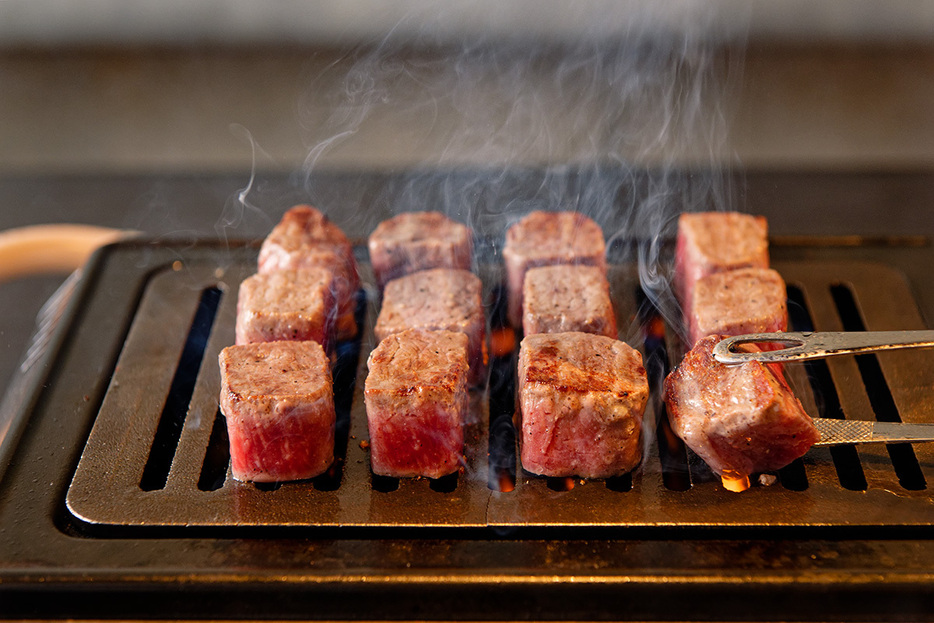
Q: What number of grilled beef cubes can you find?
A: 12